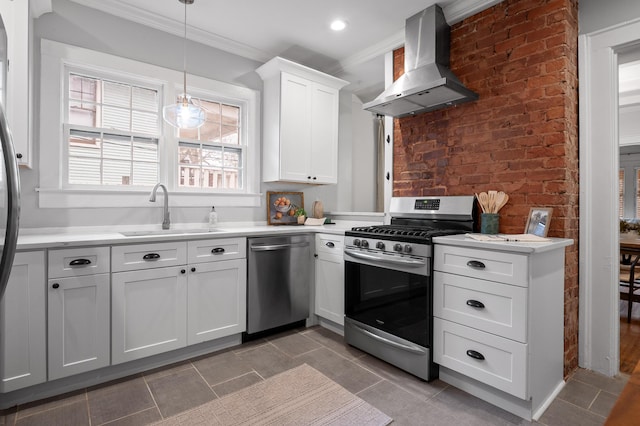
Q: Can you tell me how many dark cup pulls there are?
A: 7